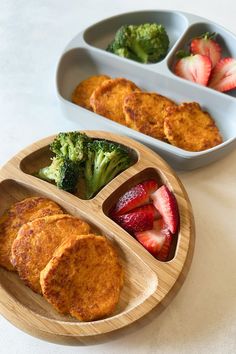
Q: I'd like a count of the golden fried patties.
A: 7